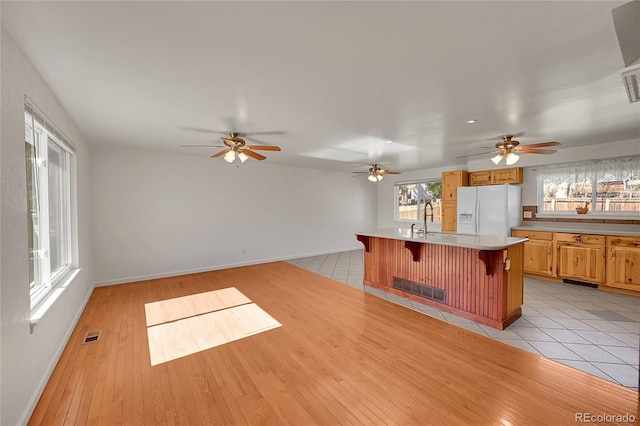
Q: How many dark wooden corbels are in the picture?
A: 3